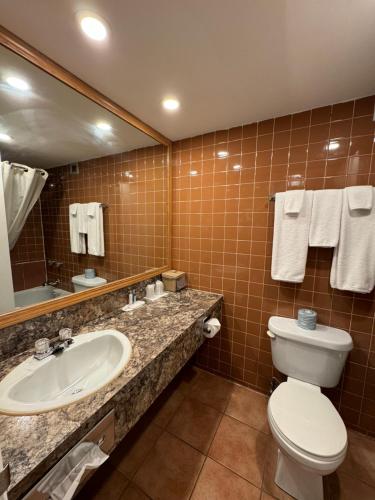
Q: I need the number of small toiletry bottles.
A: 2